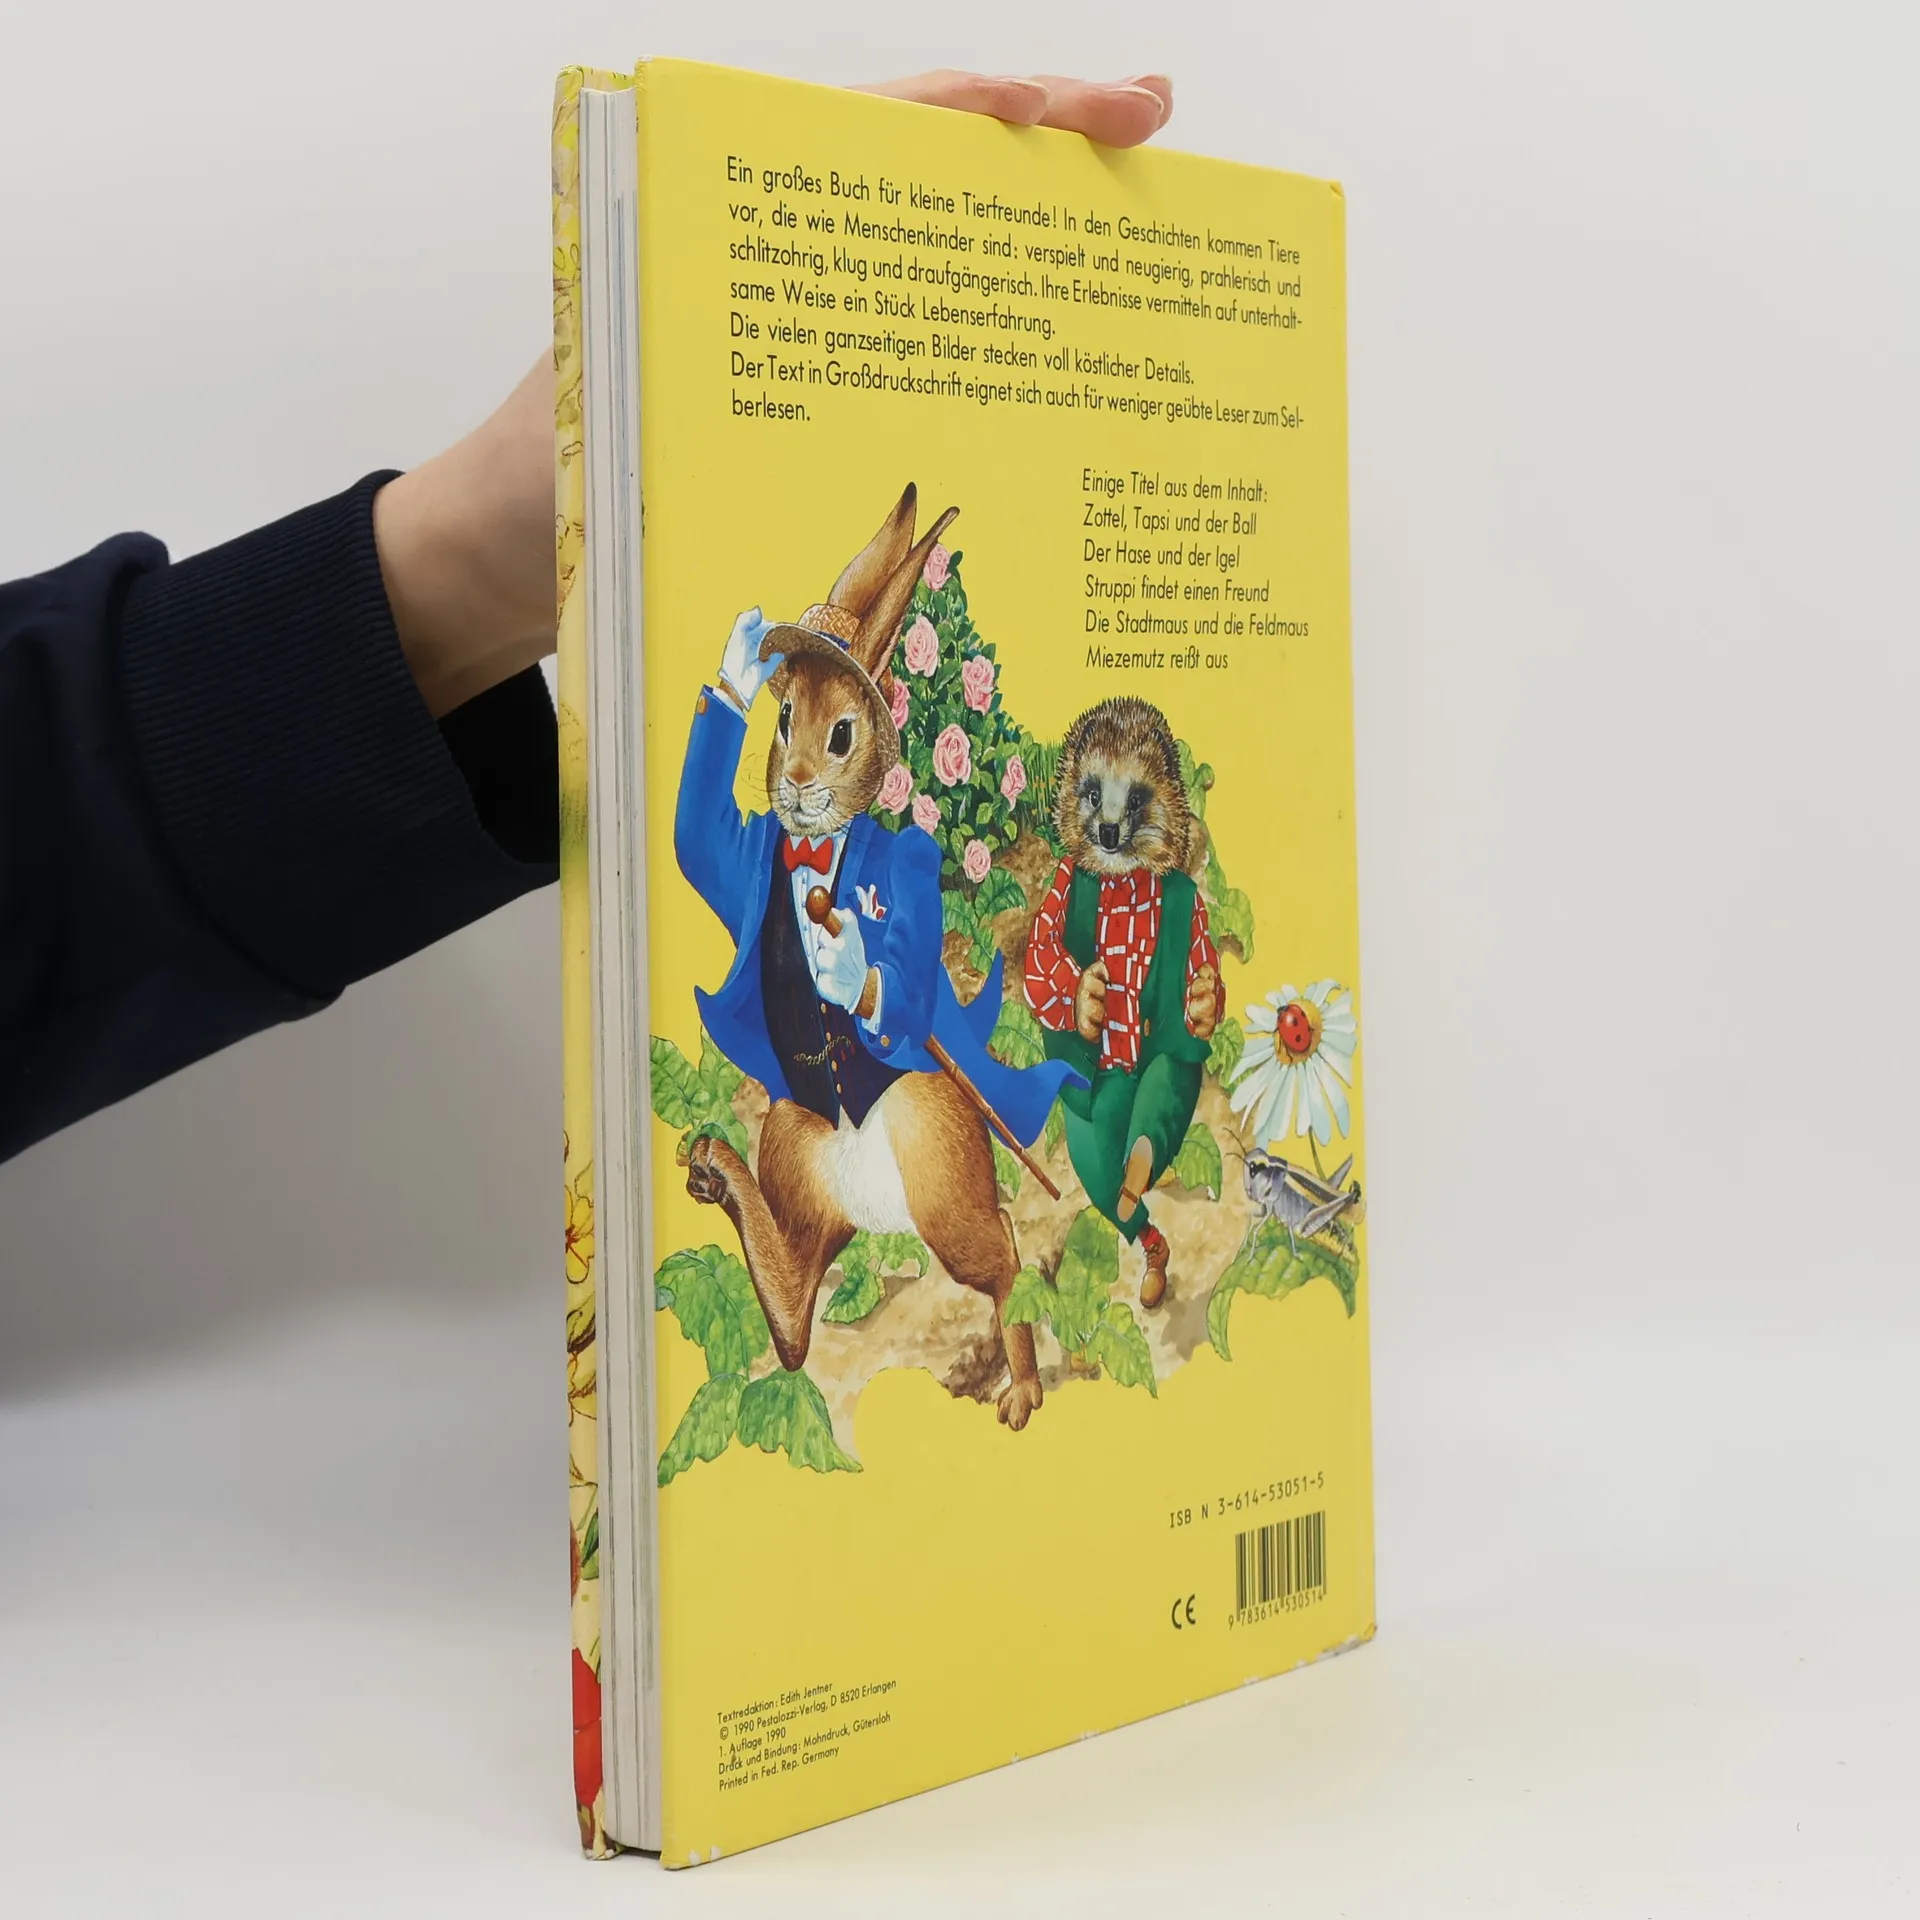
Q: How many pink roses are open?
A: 9